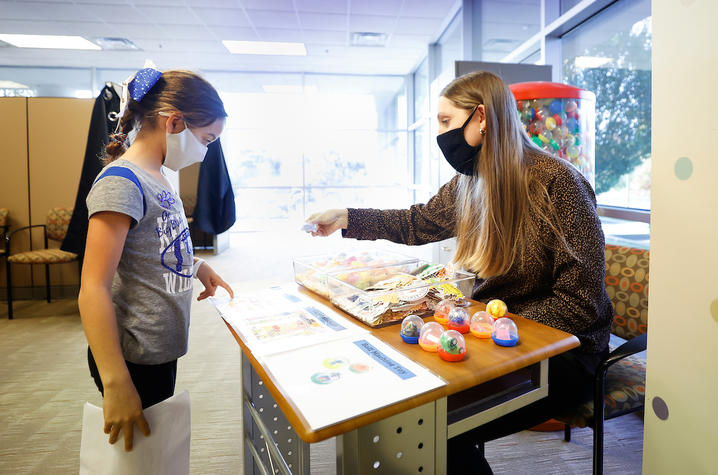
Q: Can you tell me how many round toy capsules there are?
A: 8